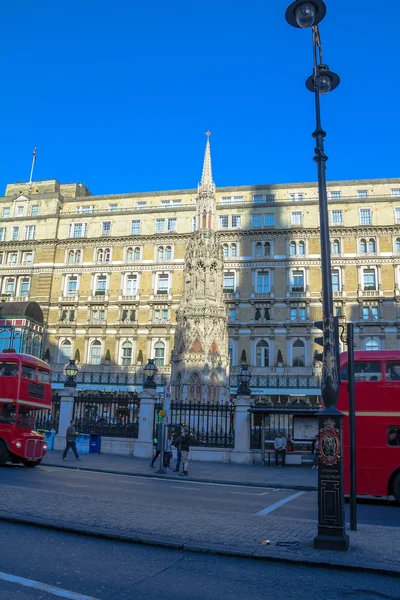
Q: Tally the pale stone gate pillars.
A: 3